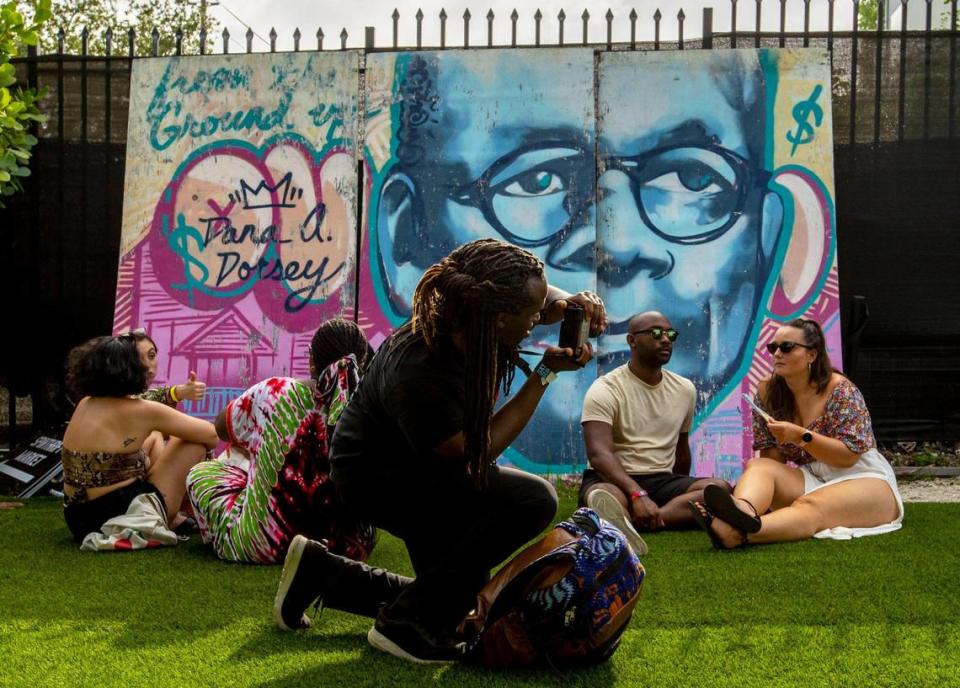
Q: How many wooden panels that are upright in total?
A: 3